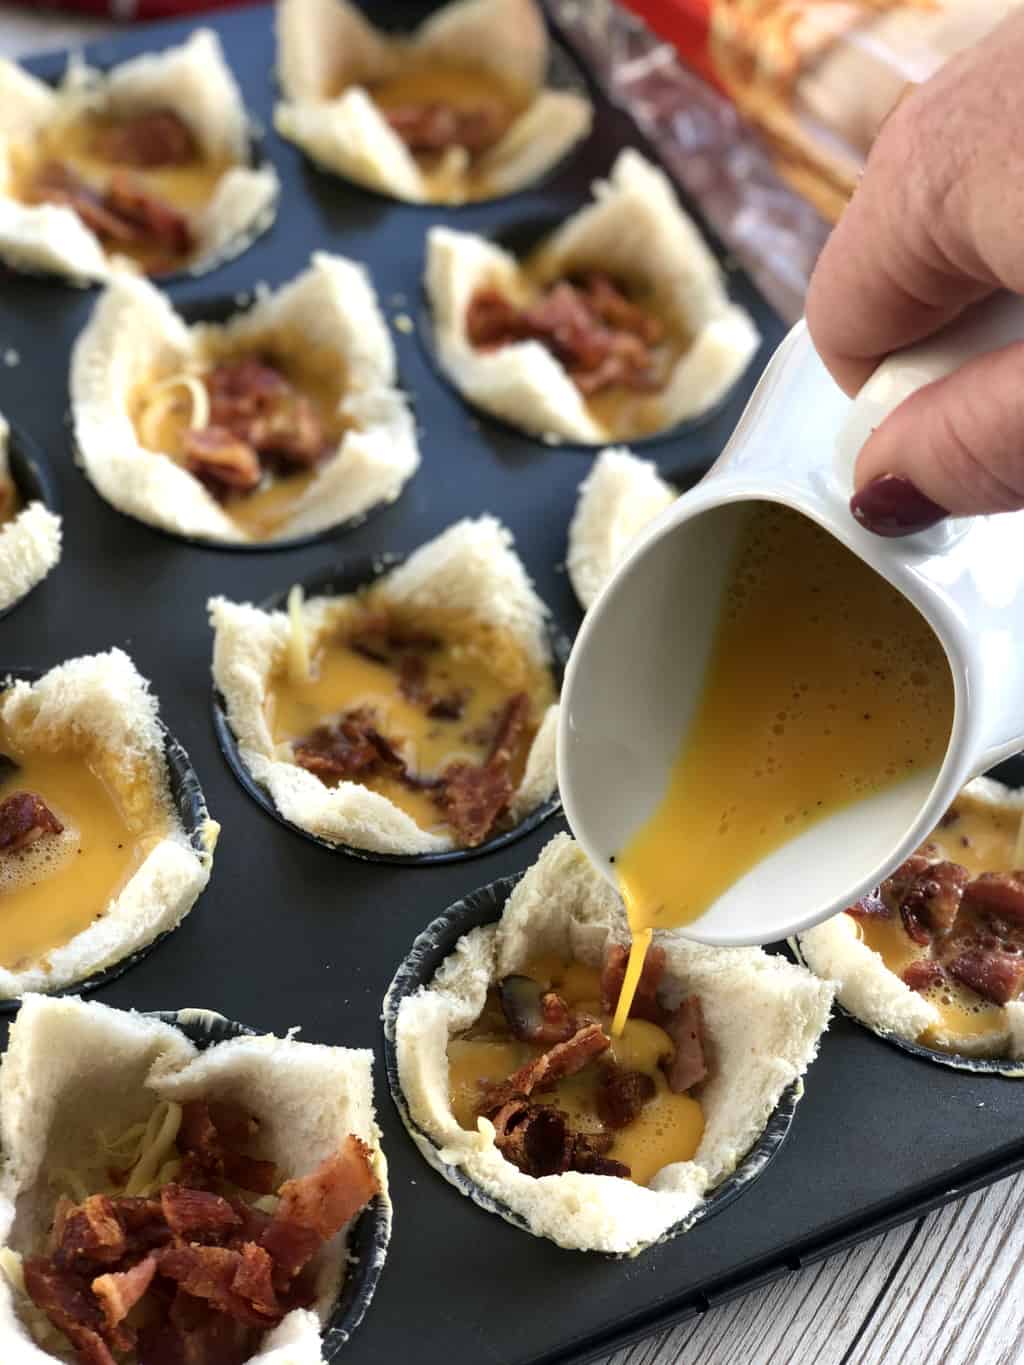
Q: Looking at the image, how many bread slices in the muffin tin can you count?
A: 11